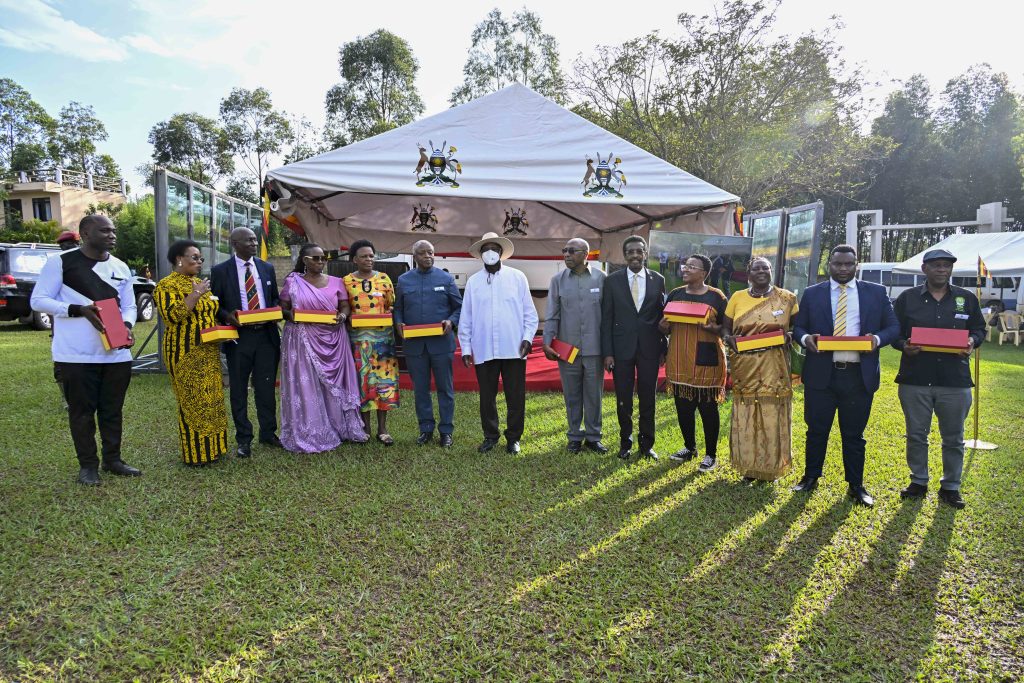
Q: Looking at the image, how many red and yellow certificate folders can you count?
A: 11